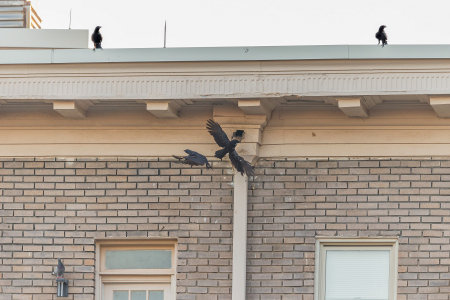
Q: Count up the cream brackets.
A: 5